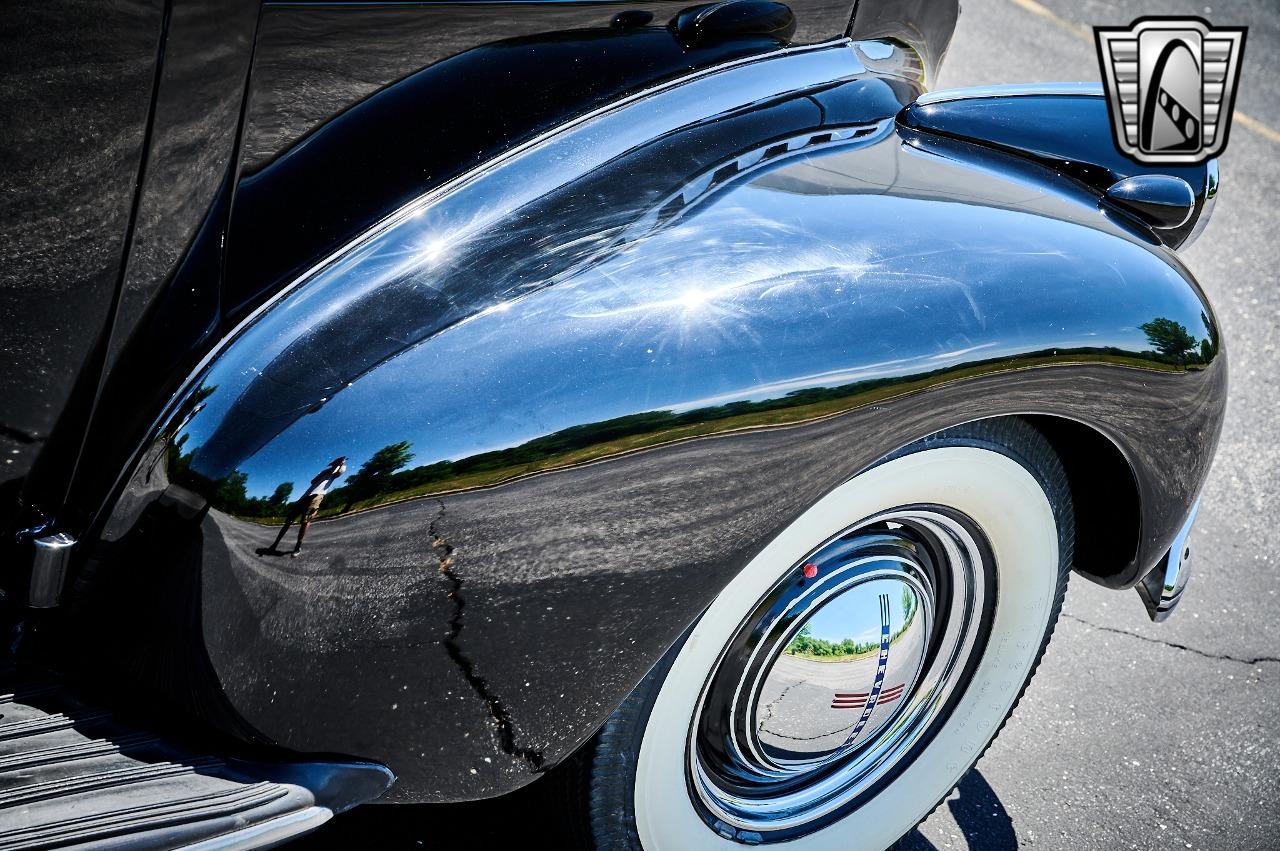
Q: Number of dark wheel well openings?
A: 1